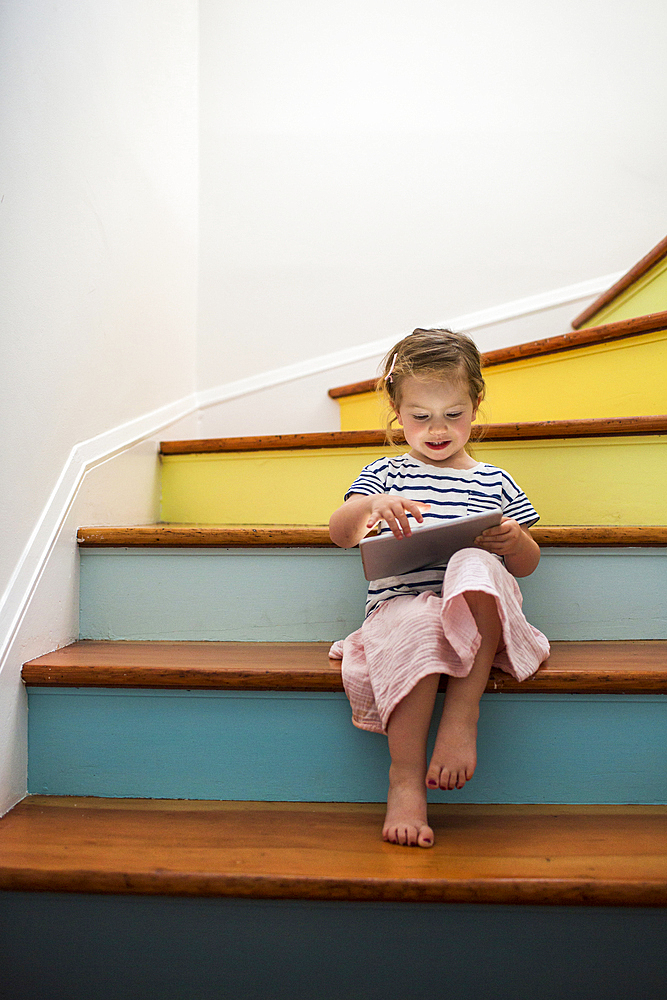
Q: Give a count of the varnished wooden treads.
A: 6